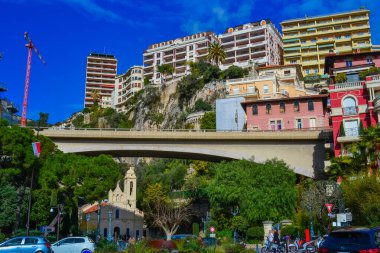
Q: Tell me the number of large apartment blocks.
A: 5